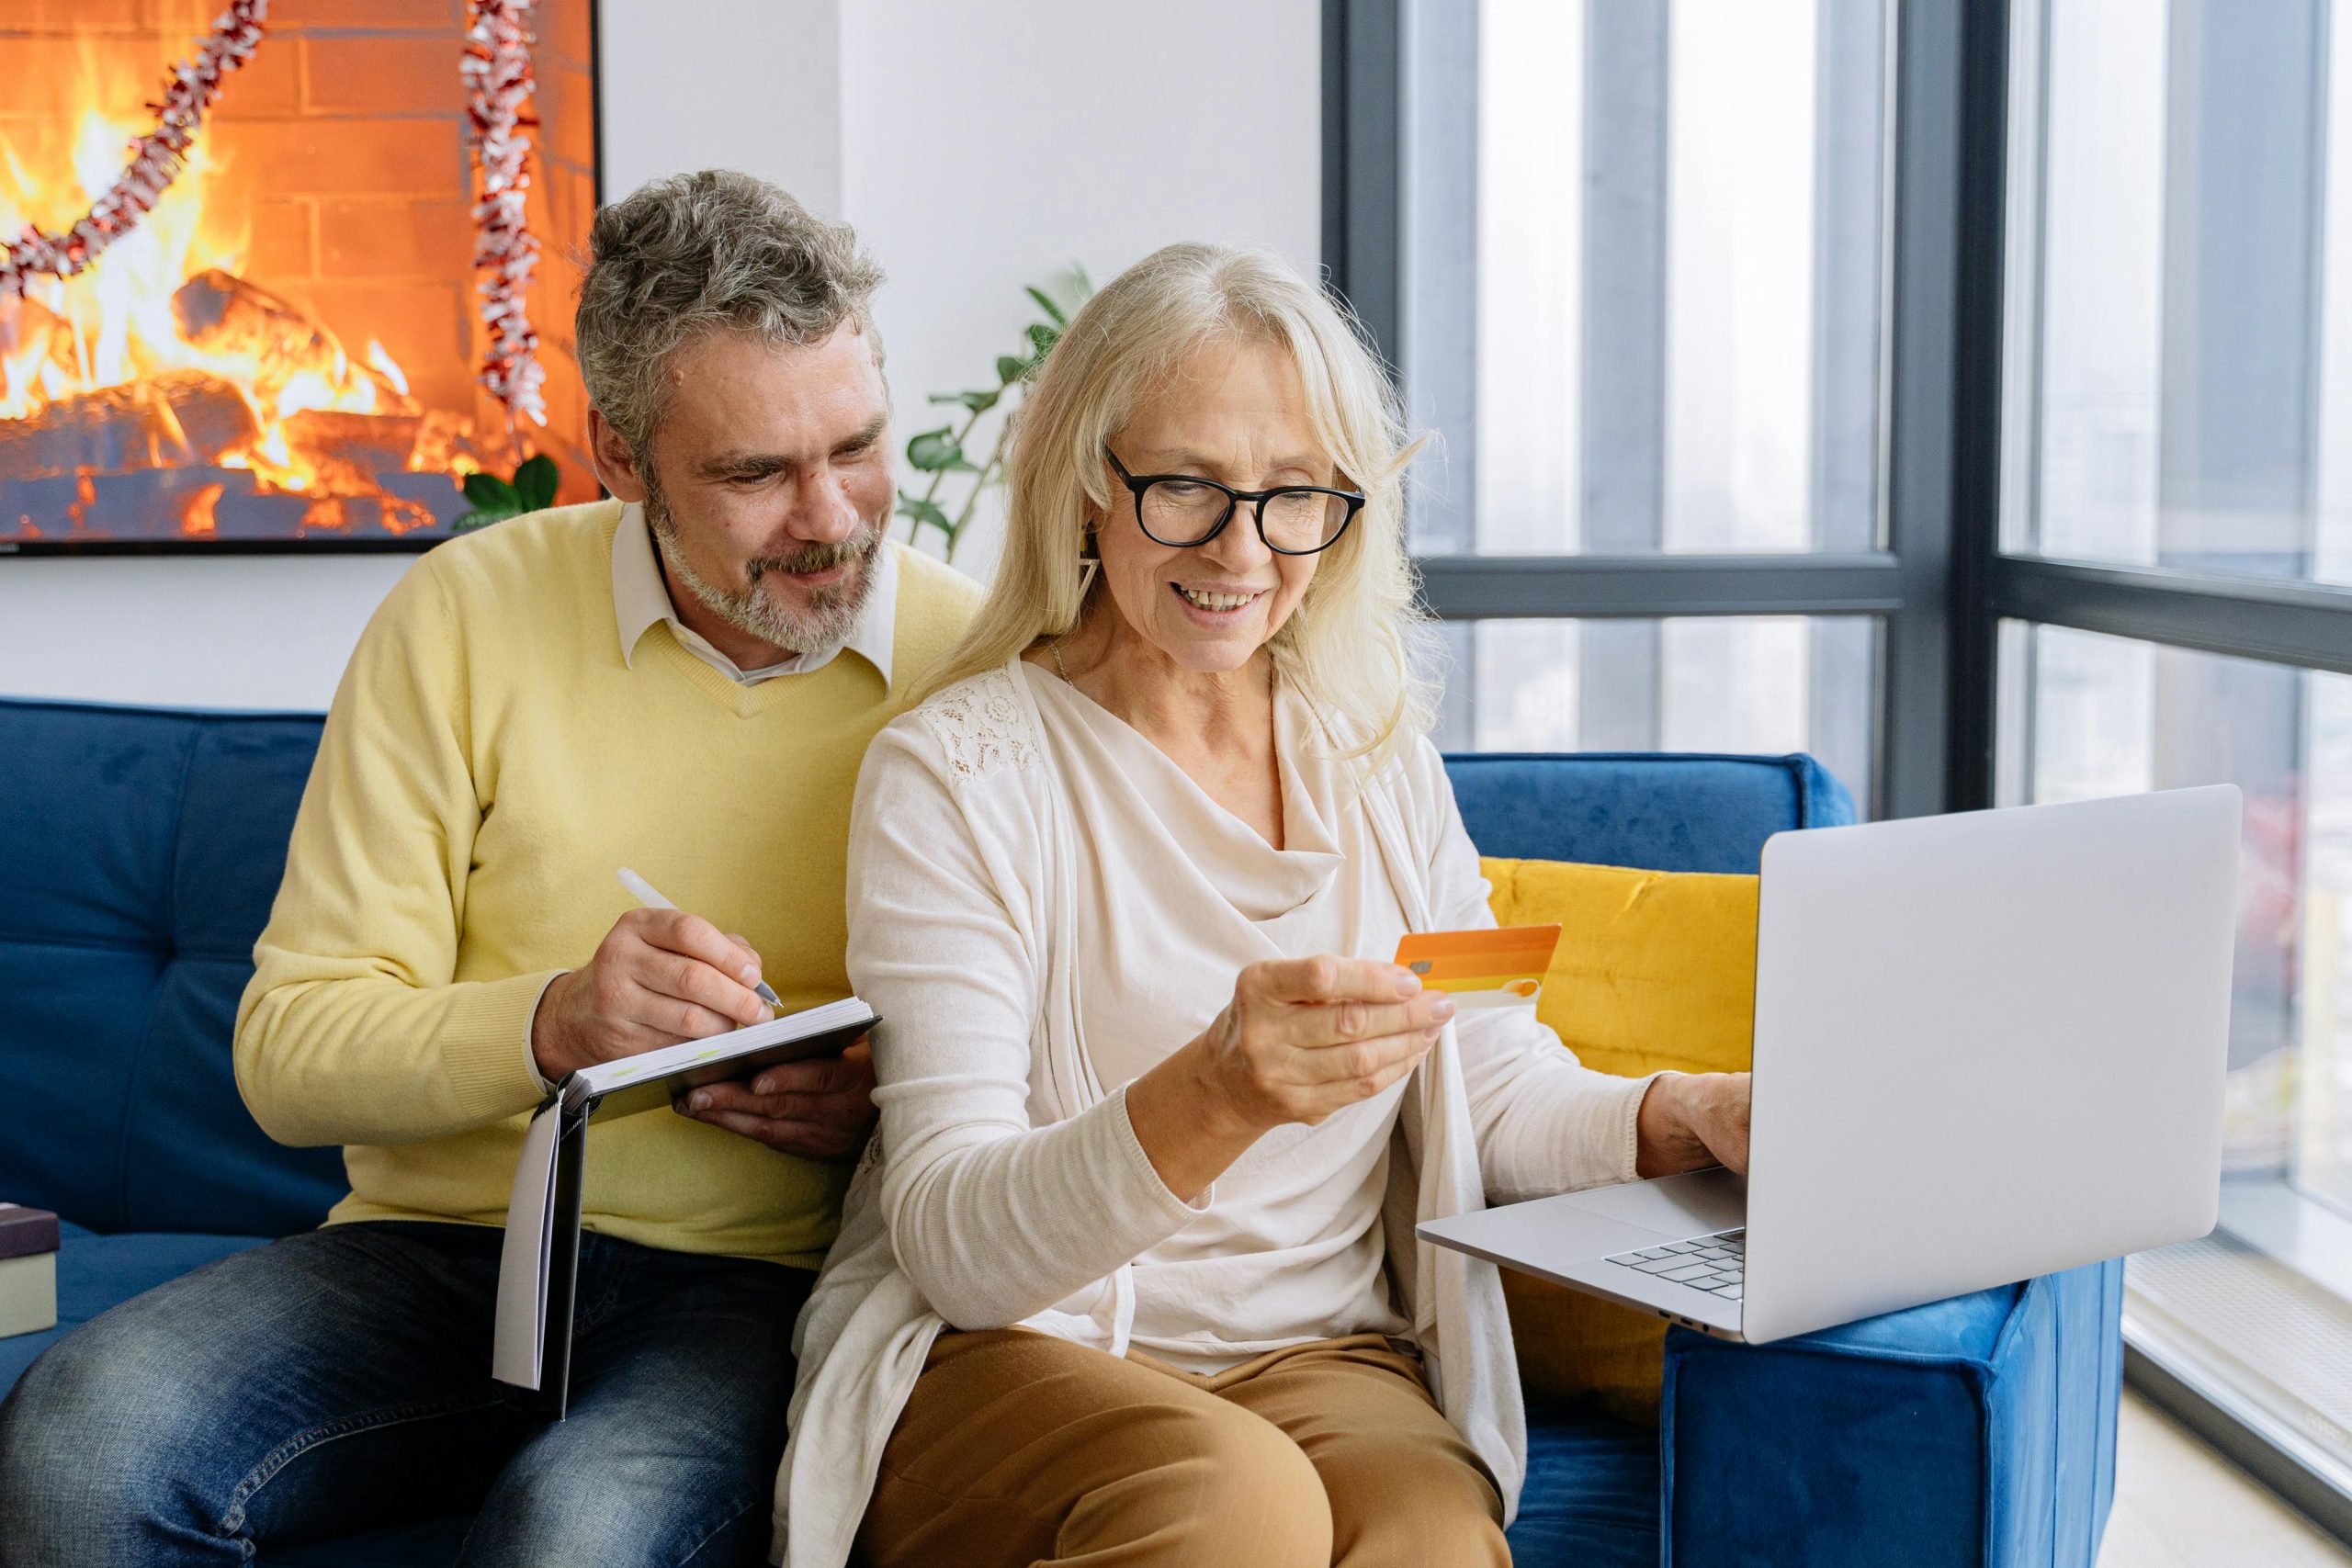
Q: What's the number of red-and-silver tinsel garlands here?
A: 2